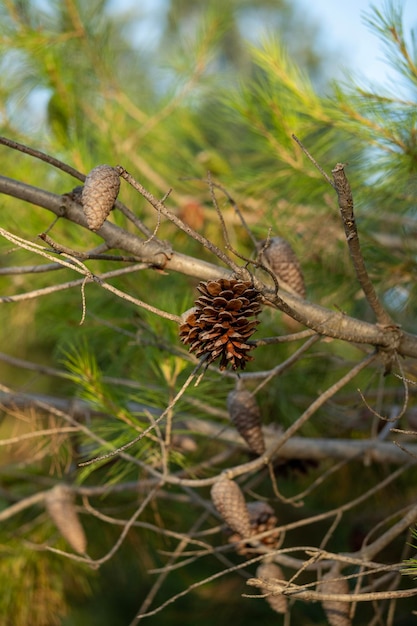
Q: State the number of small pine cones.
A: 7